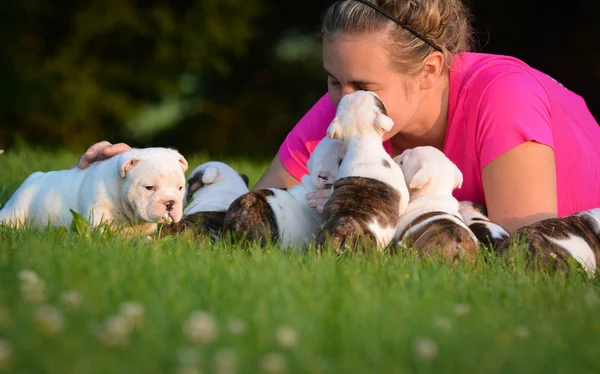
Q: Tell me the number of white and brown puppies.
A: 6